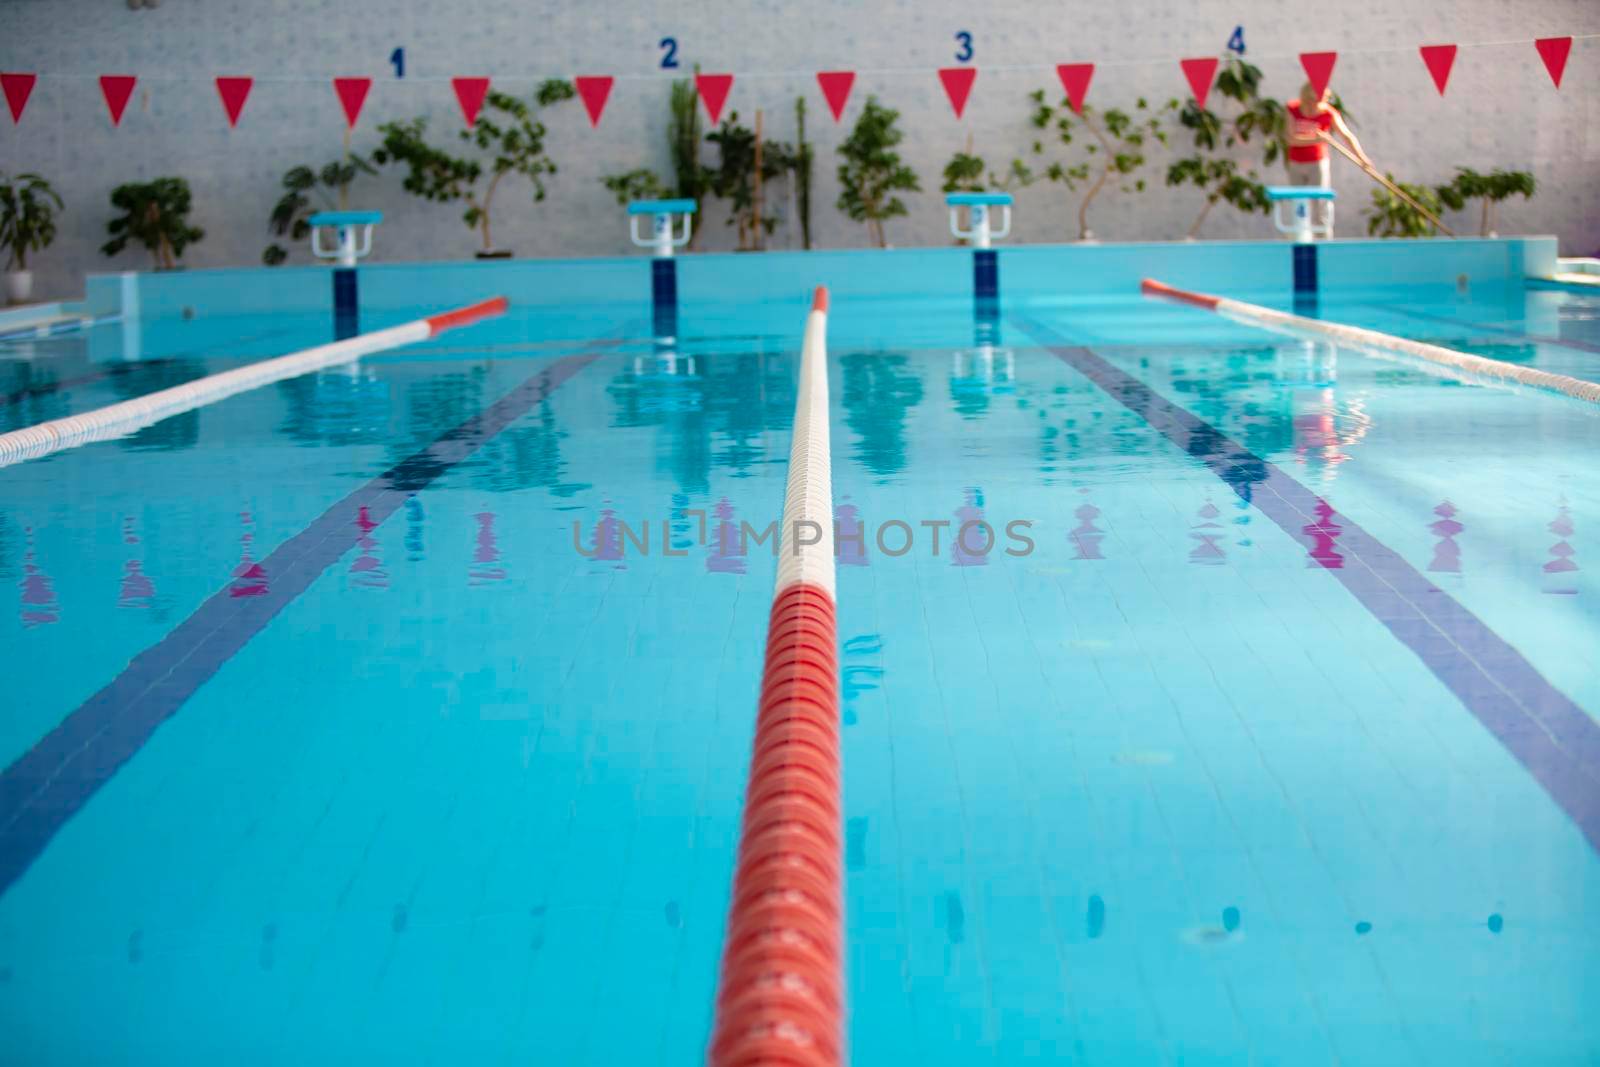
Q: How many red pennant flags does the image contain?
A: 14